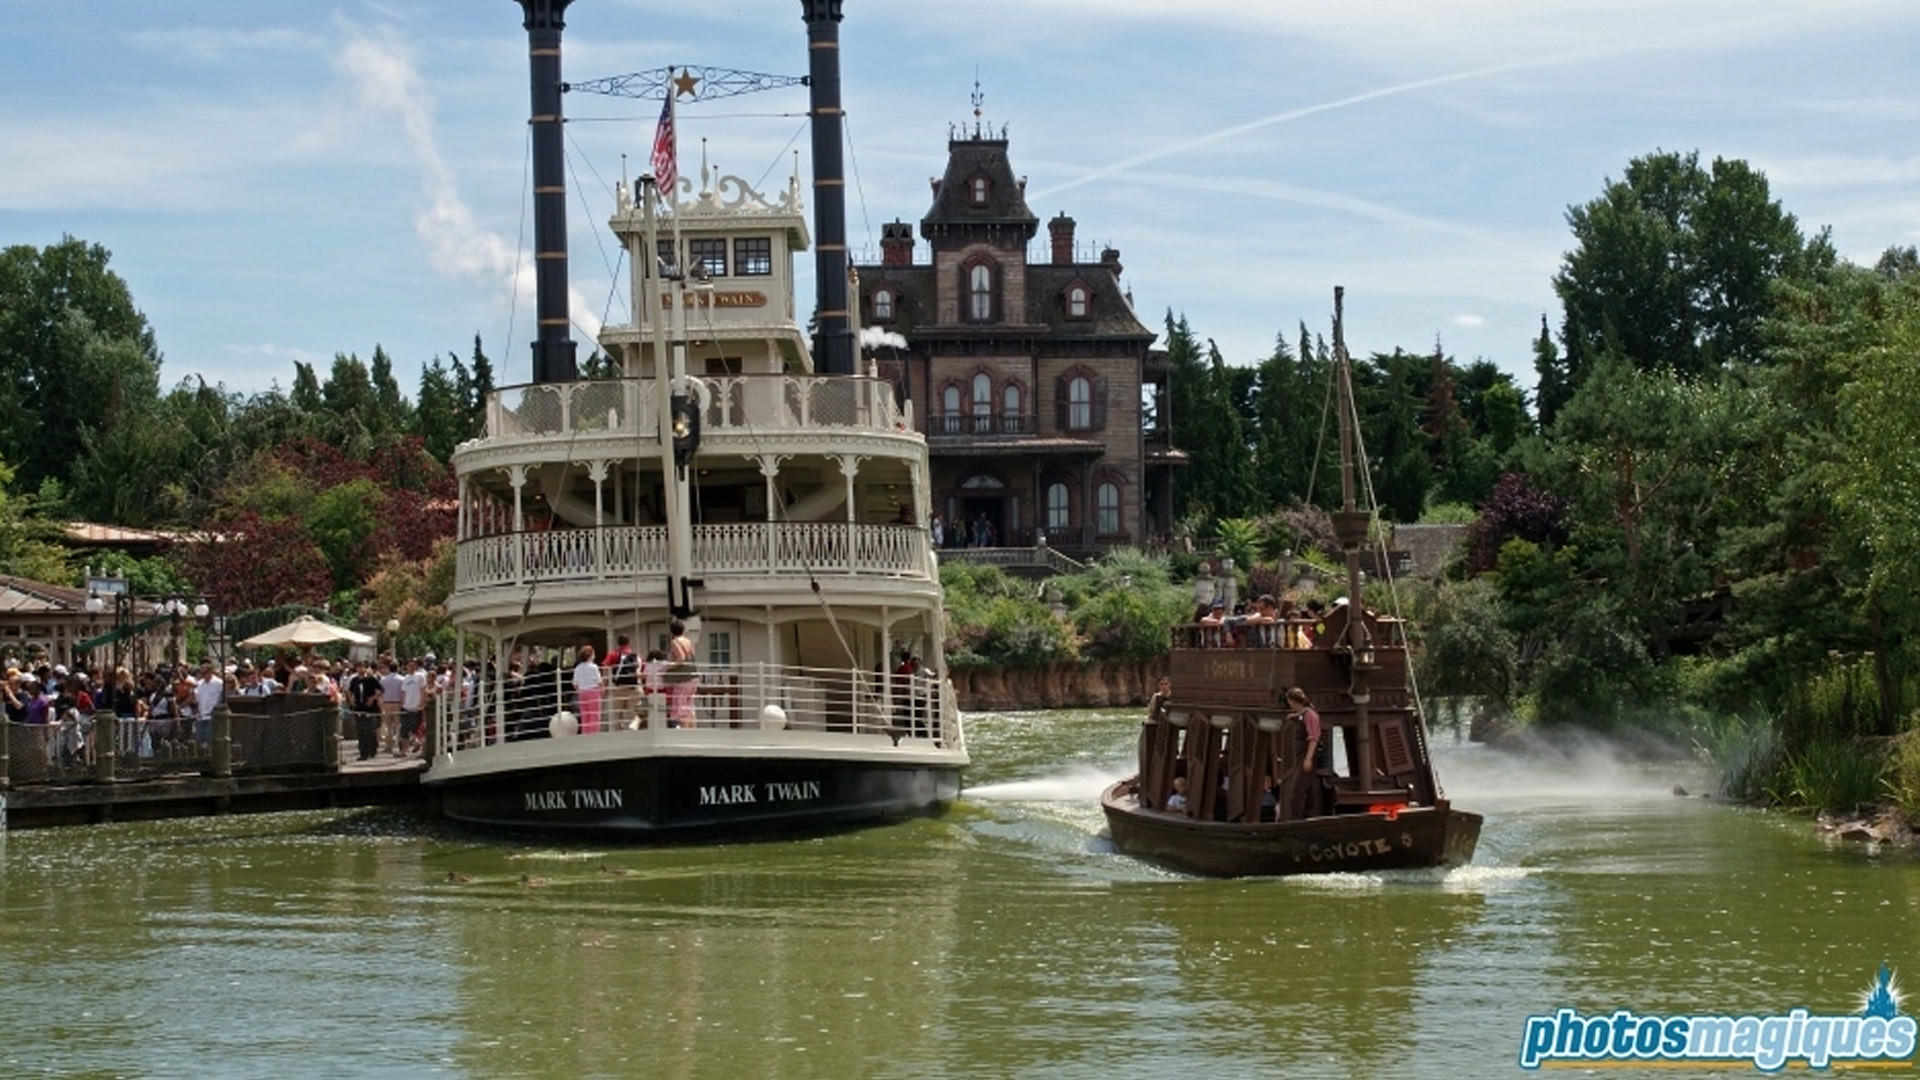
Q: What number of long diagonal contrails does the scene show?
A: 2